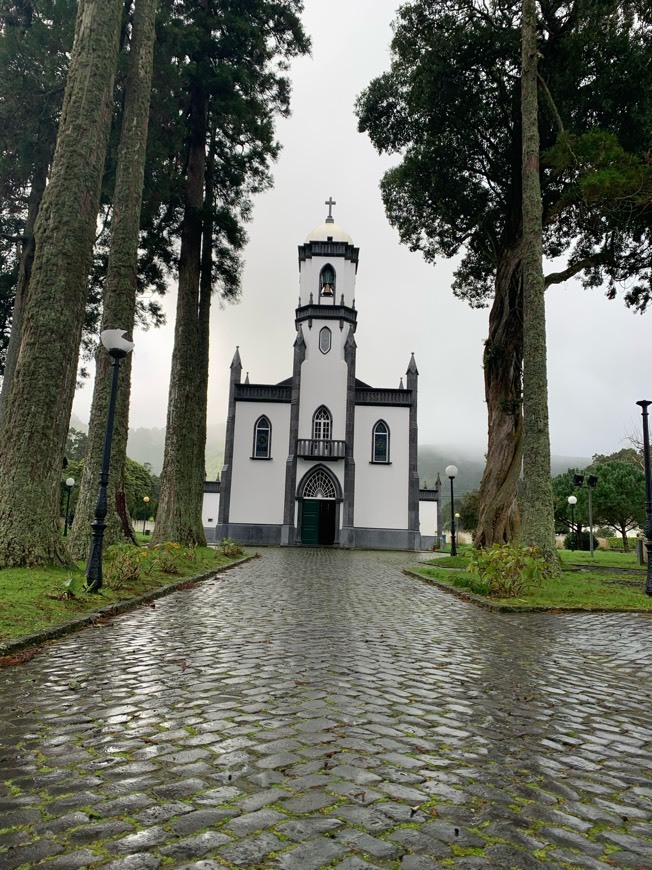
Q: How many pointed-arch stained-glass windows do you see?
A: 2